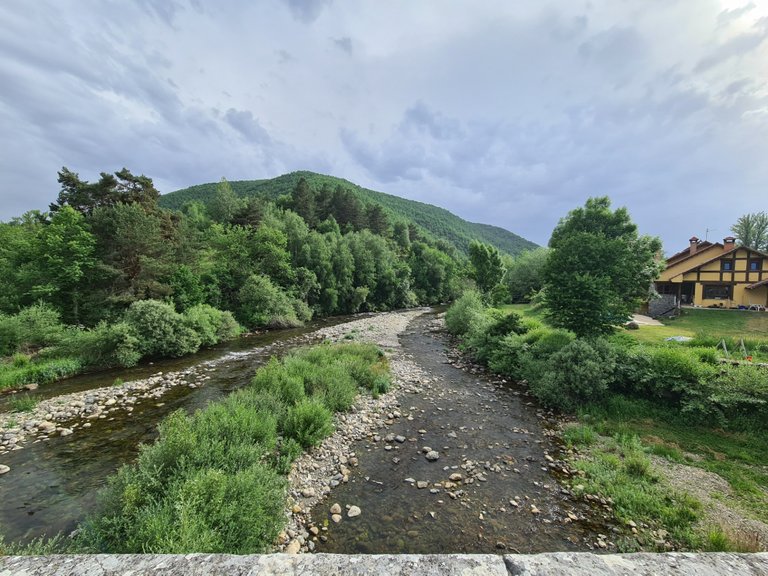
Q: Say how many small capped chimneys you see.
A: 2